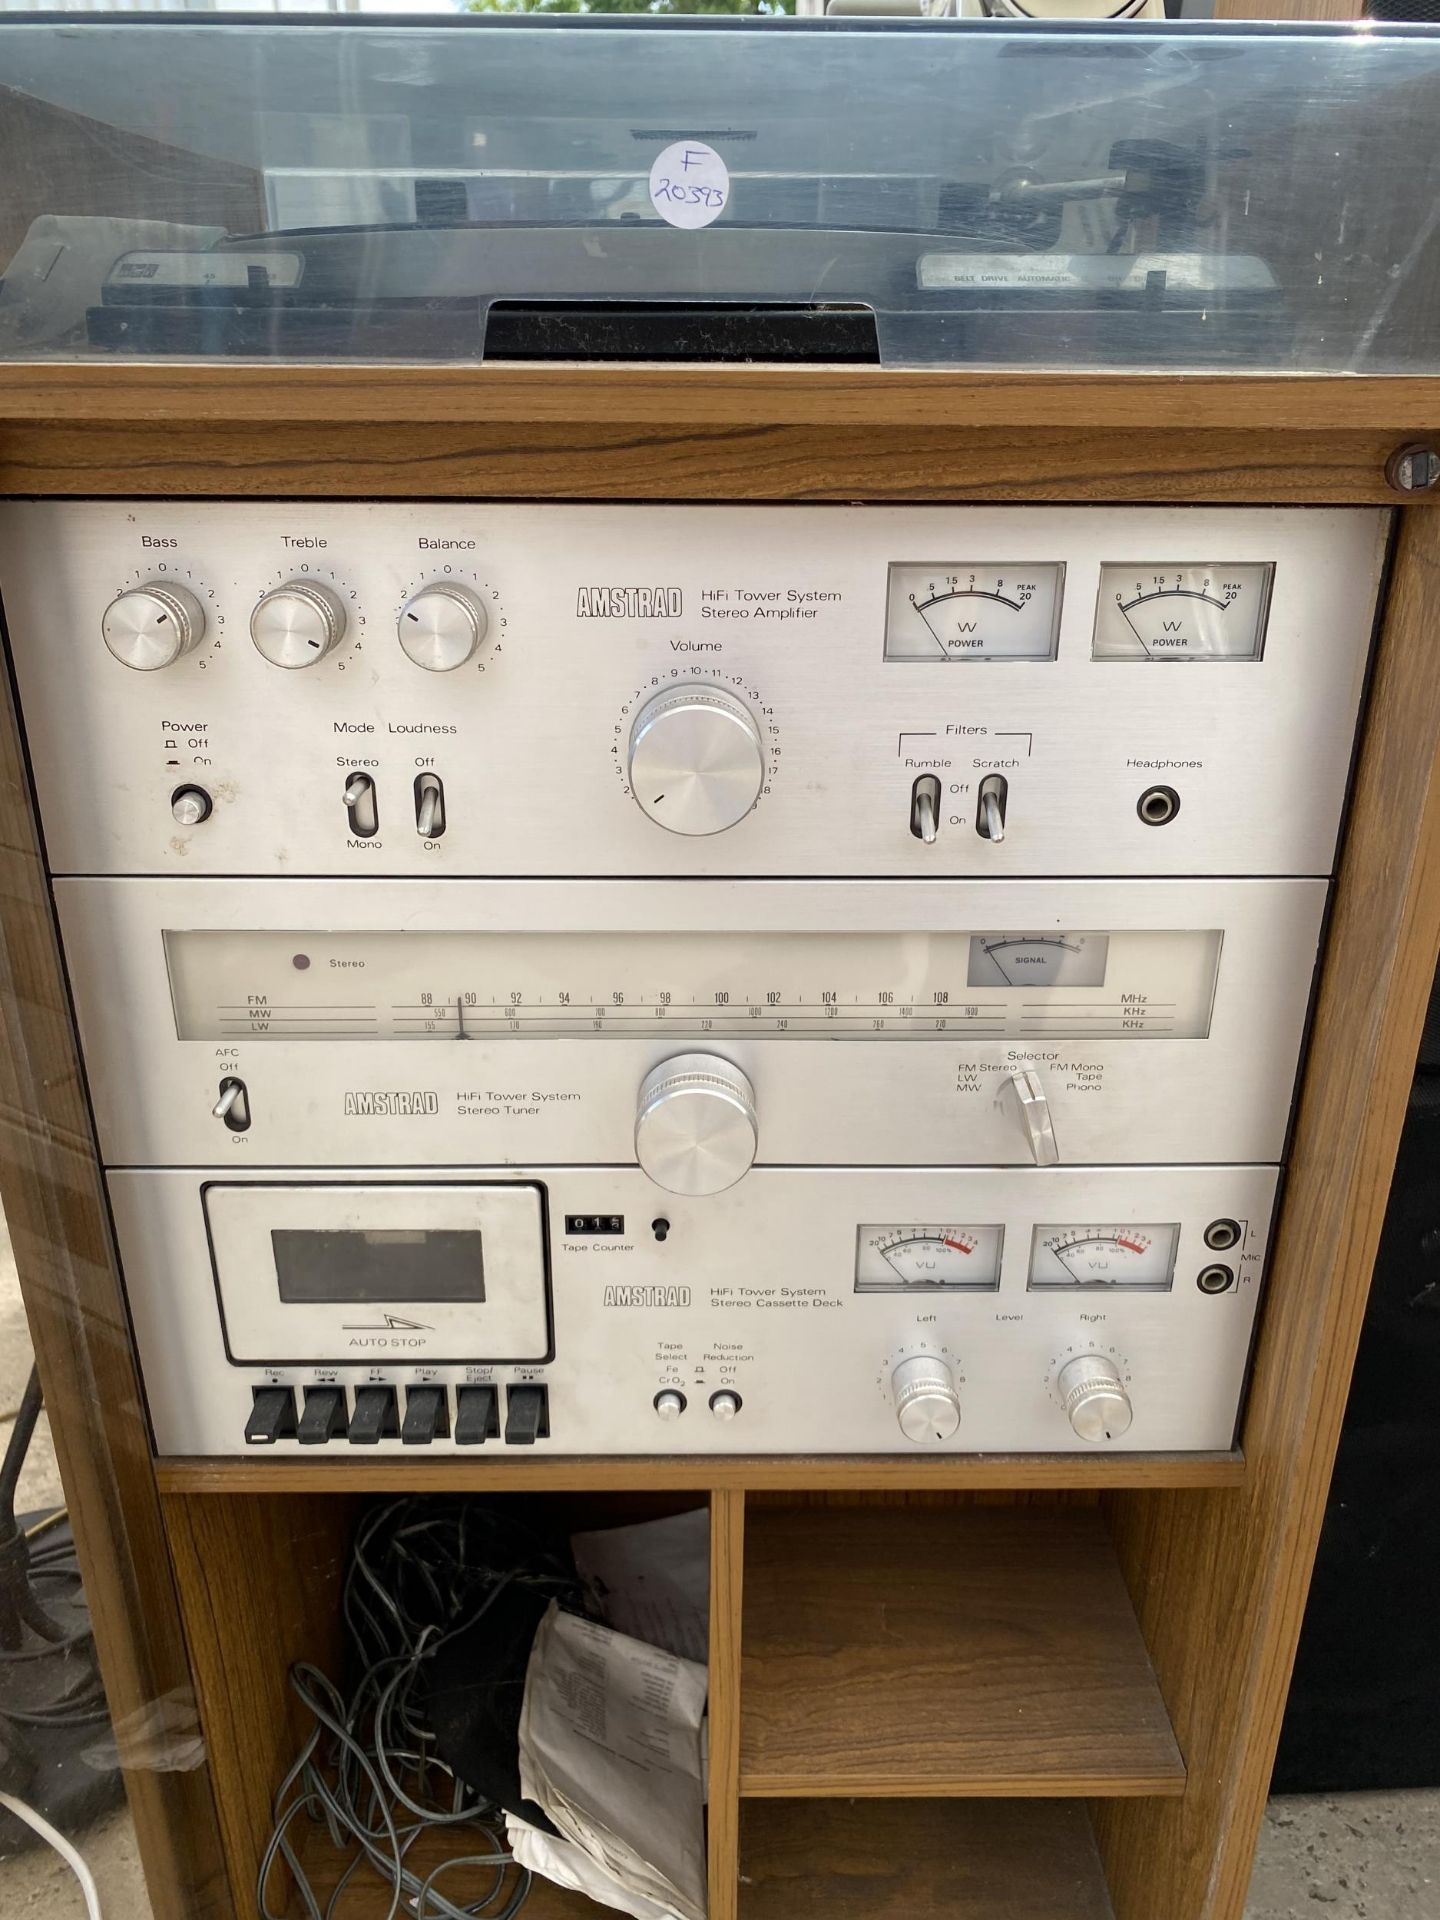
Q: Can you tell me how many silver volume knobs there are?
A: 1